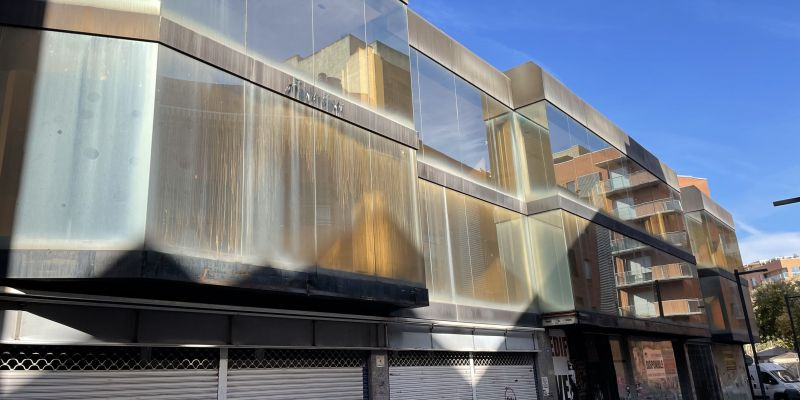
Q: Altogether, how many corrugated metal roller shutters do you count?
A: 4